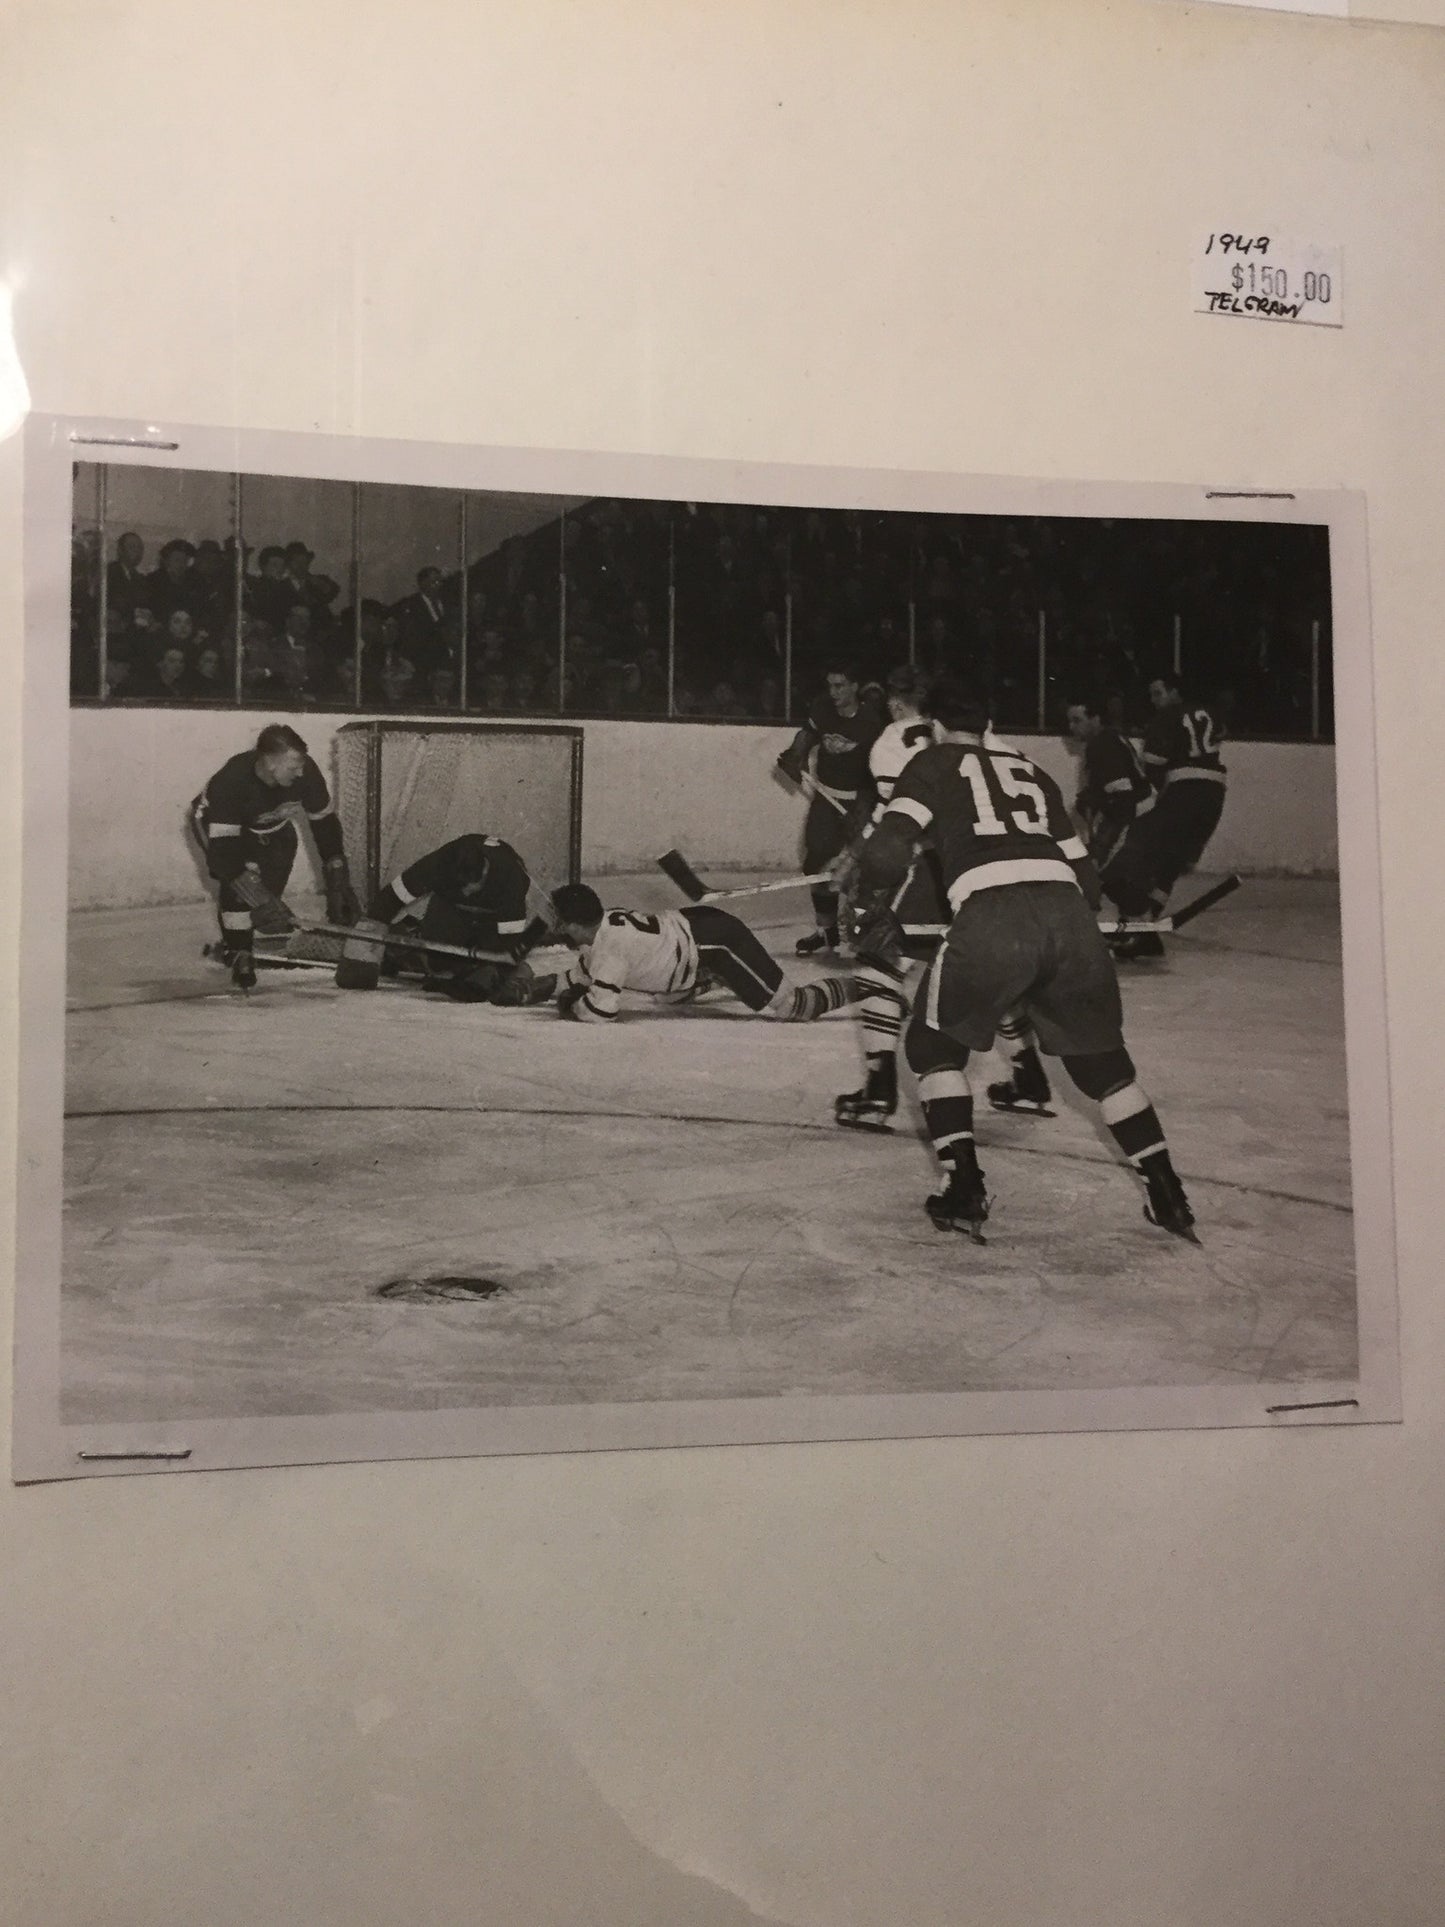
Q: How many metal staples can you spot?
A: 4